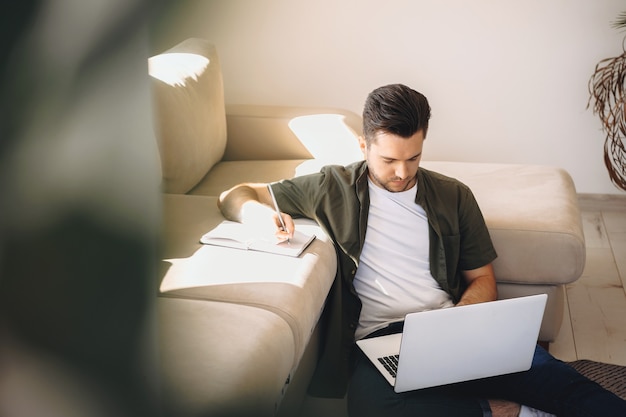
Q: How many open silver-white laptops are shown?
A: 1